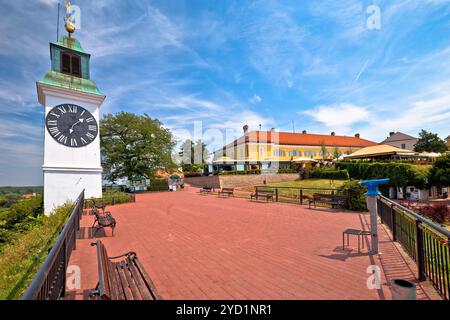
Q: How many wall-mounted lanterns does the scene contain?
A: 0